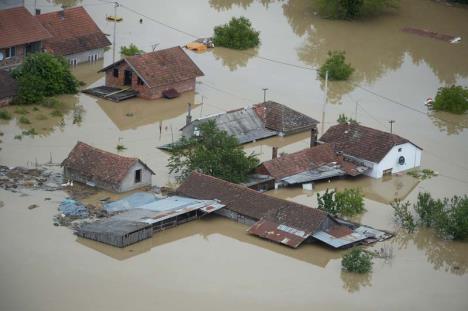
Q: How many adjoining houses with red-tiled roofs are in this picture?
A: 2